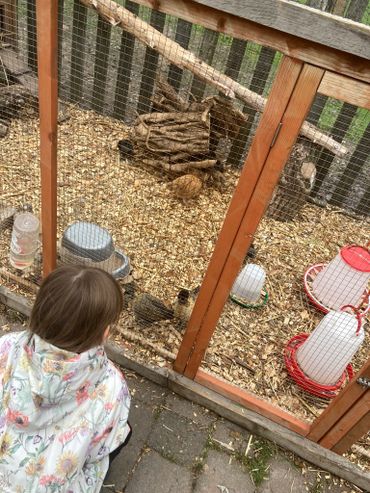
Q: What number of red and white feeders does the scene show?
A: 2